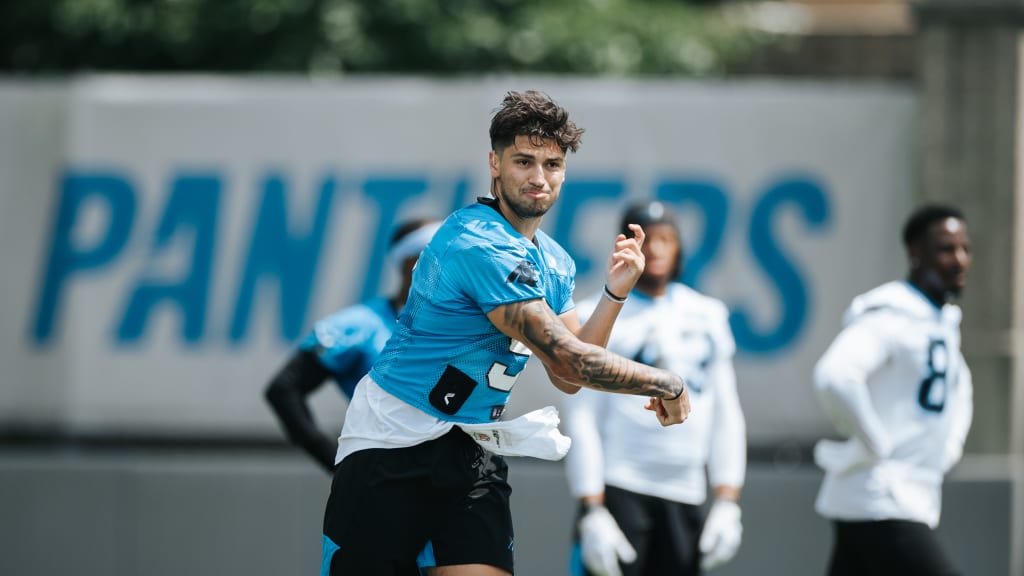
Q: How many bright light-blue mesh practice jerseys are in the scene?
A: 2